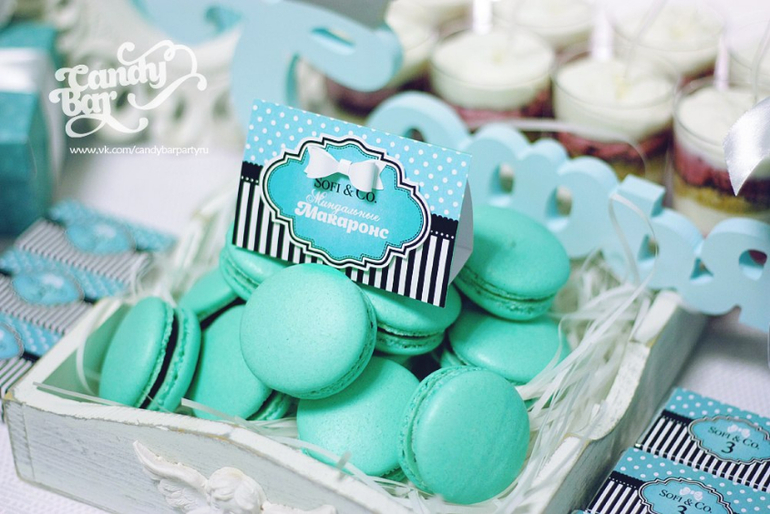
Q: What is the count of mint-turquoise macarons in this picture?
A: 10